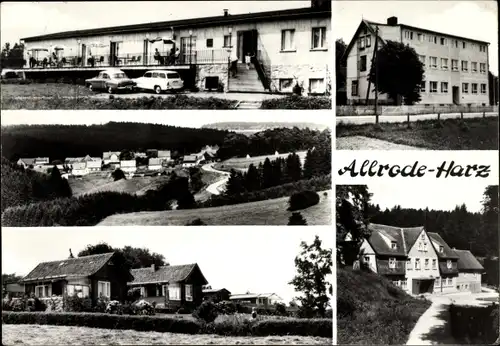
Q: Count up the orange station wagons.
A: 0